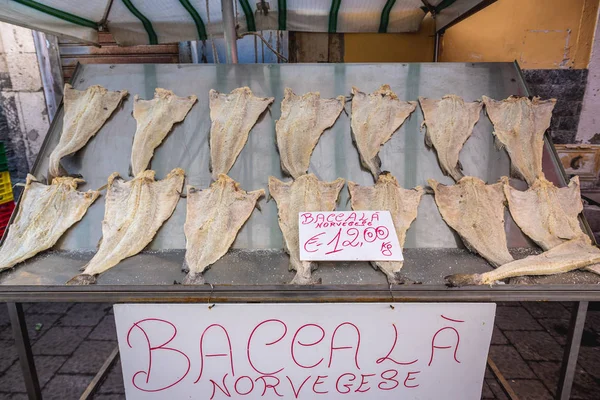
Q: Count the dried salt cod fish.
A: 15